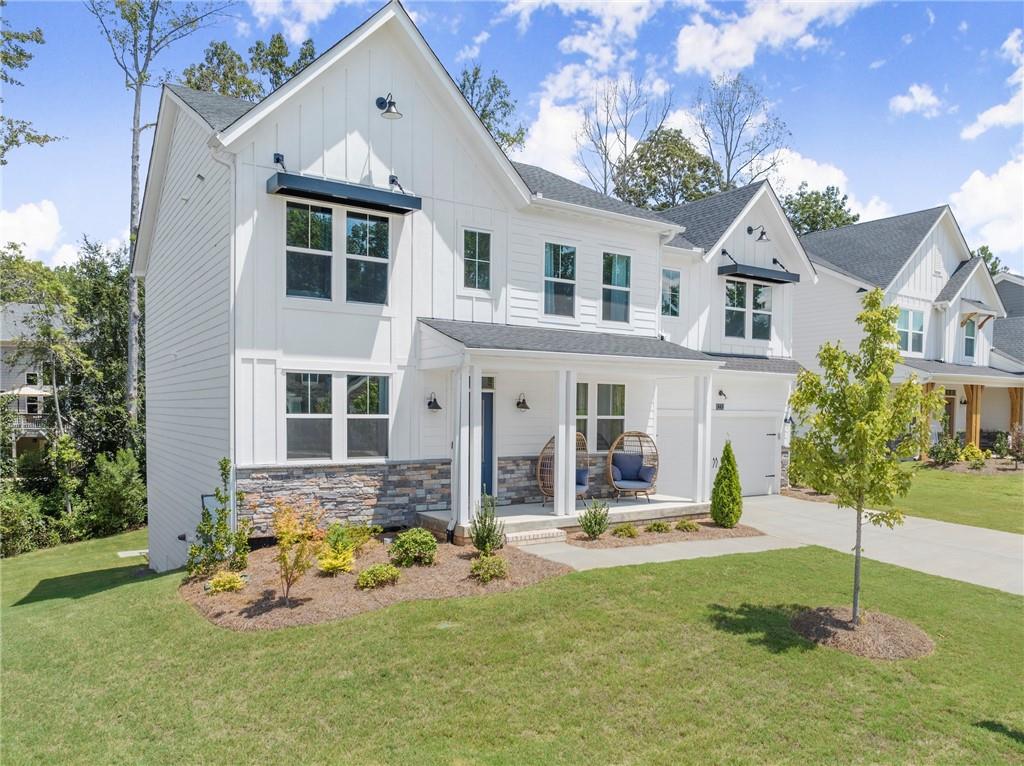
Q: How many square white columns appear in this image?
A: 6